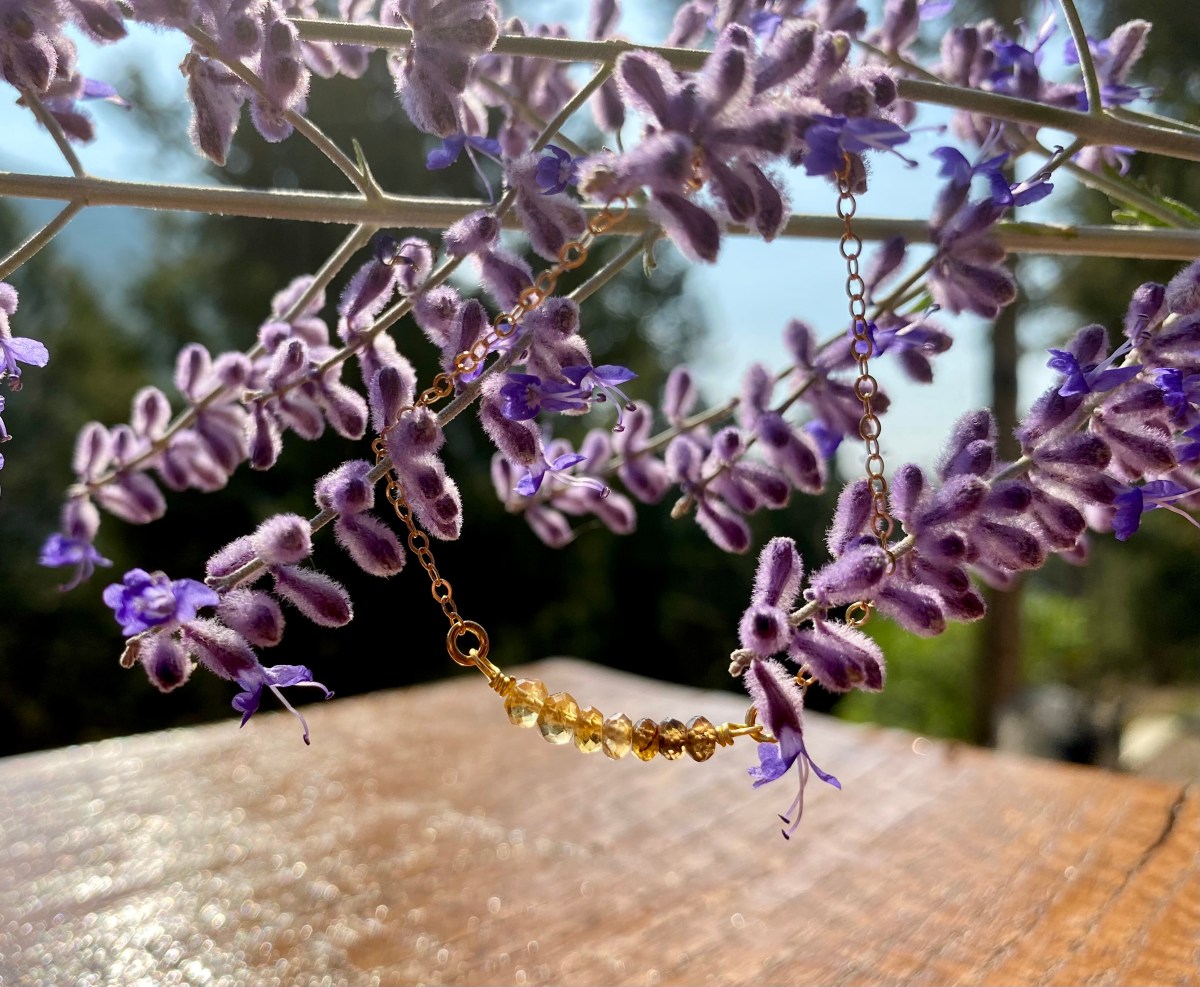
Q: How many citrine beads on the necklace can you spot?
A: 7